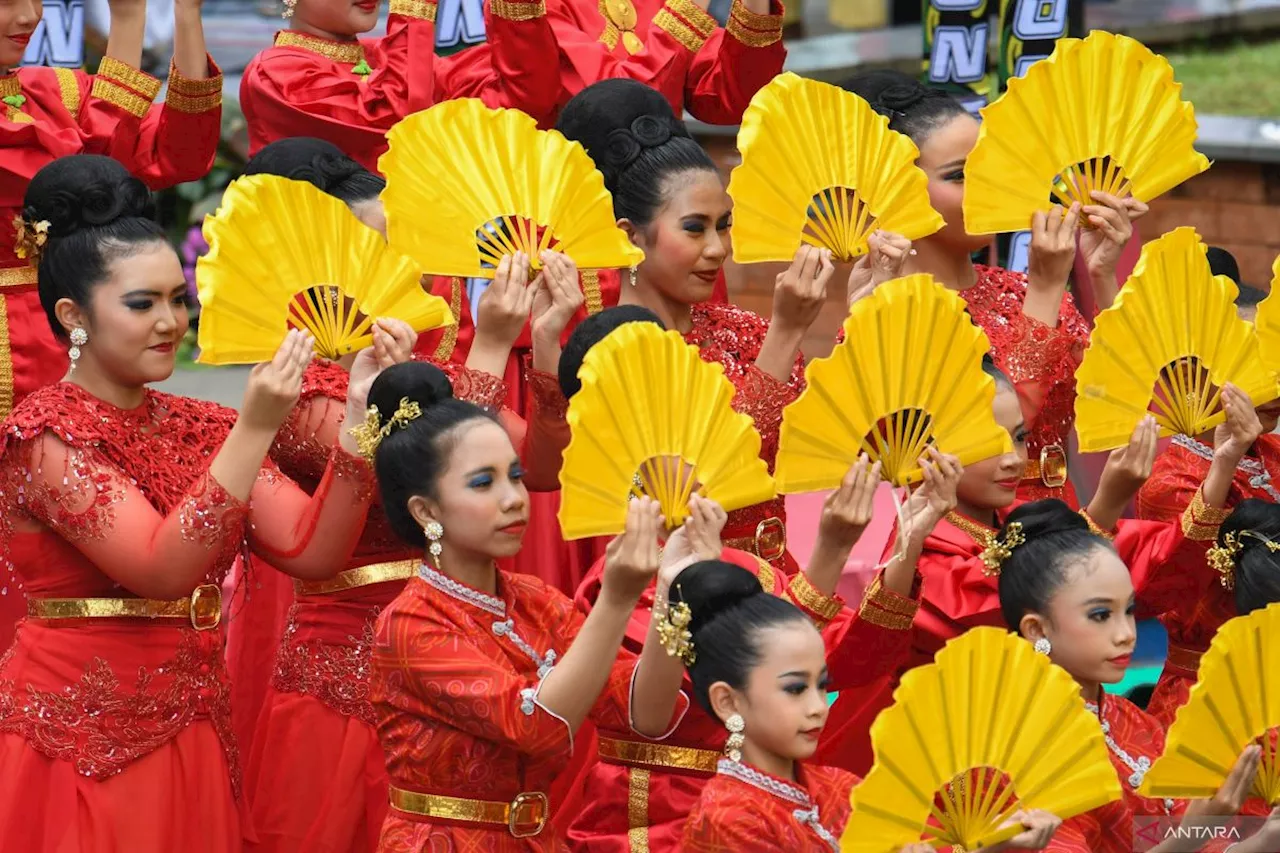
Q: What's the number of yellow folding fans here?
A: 10